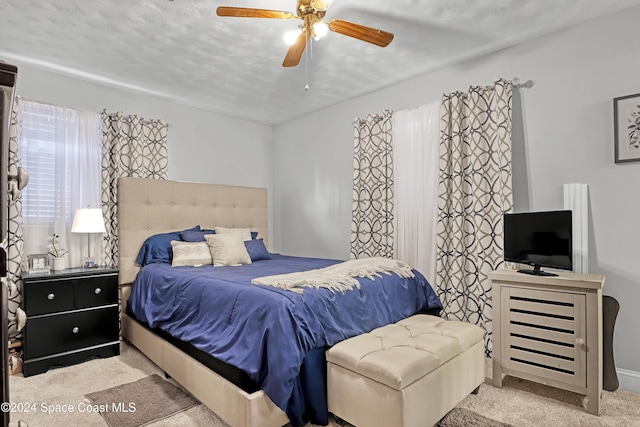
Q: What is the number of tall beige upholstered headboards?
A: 1